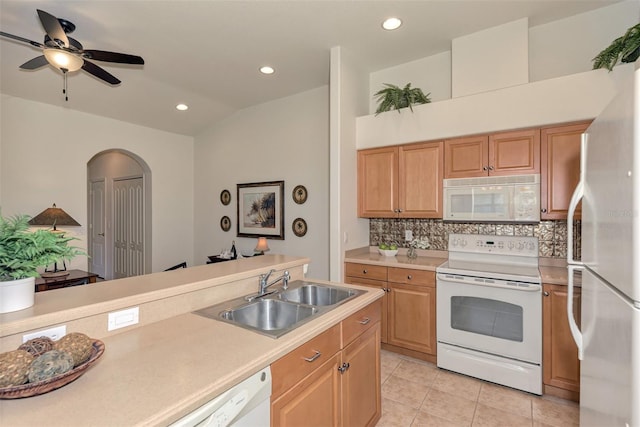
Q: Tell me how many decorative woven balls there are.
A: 4